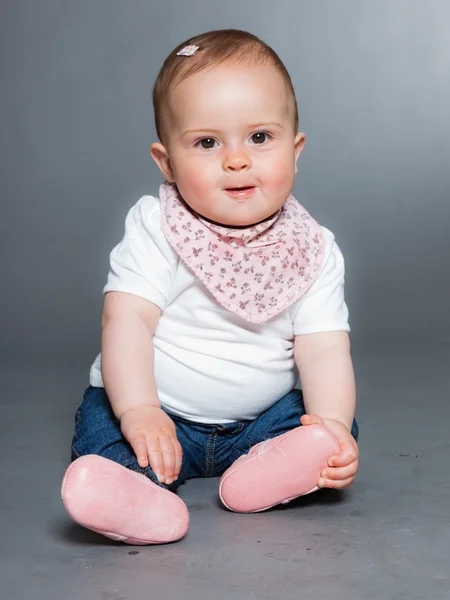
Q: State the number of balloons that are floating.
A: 0